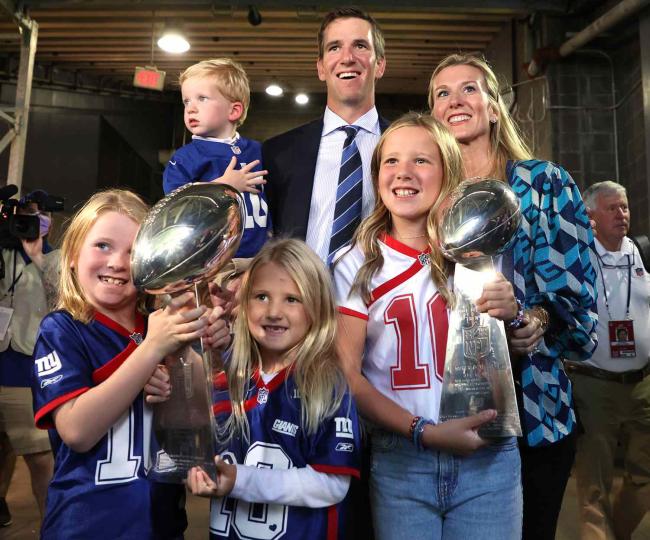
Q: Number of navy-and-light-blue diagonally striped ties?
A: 1